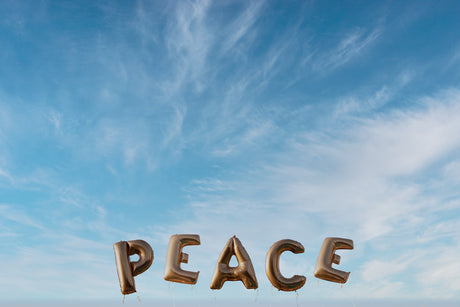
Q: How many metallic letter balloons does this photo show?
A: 5